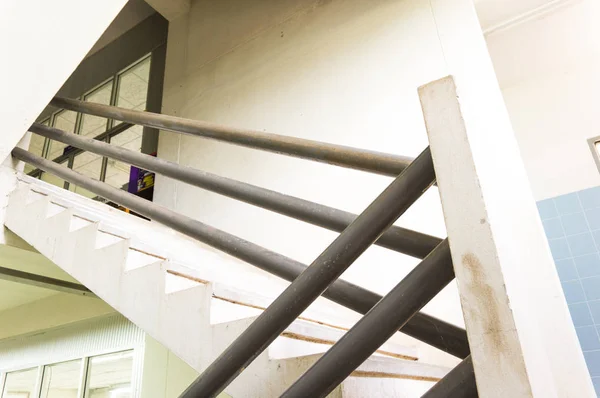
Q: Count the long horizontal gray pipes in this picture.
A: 3